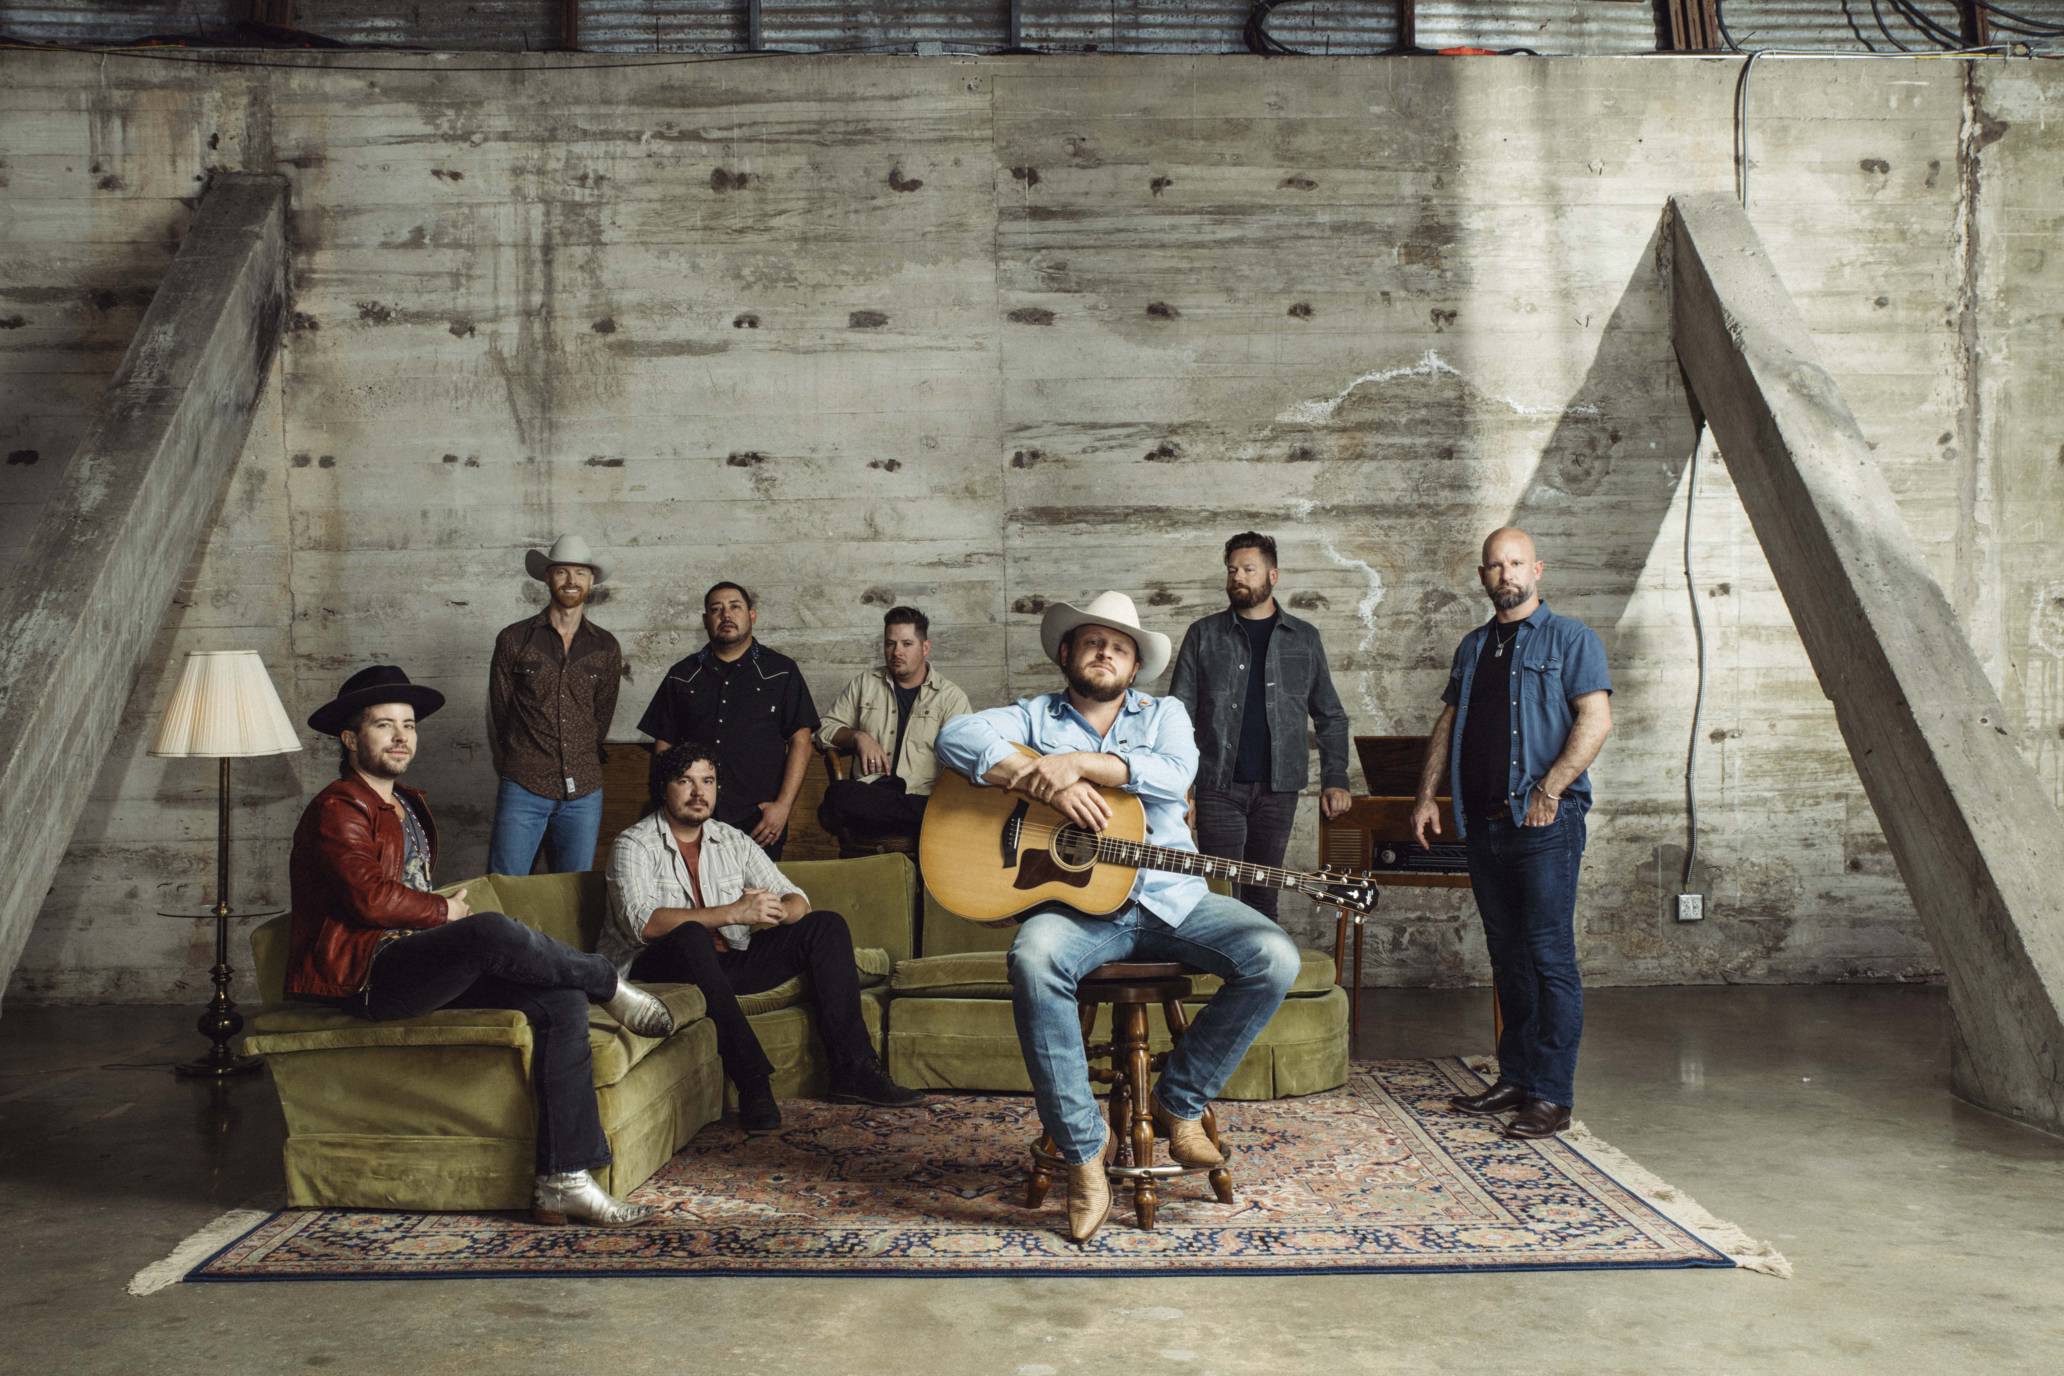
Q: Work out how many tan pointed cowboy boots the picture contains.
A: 2